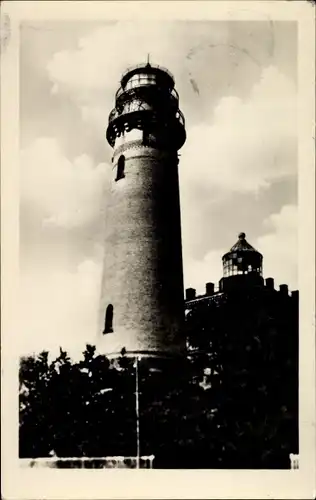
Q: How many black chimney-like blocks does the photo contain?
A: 5